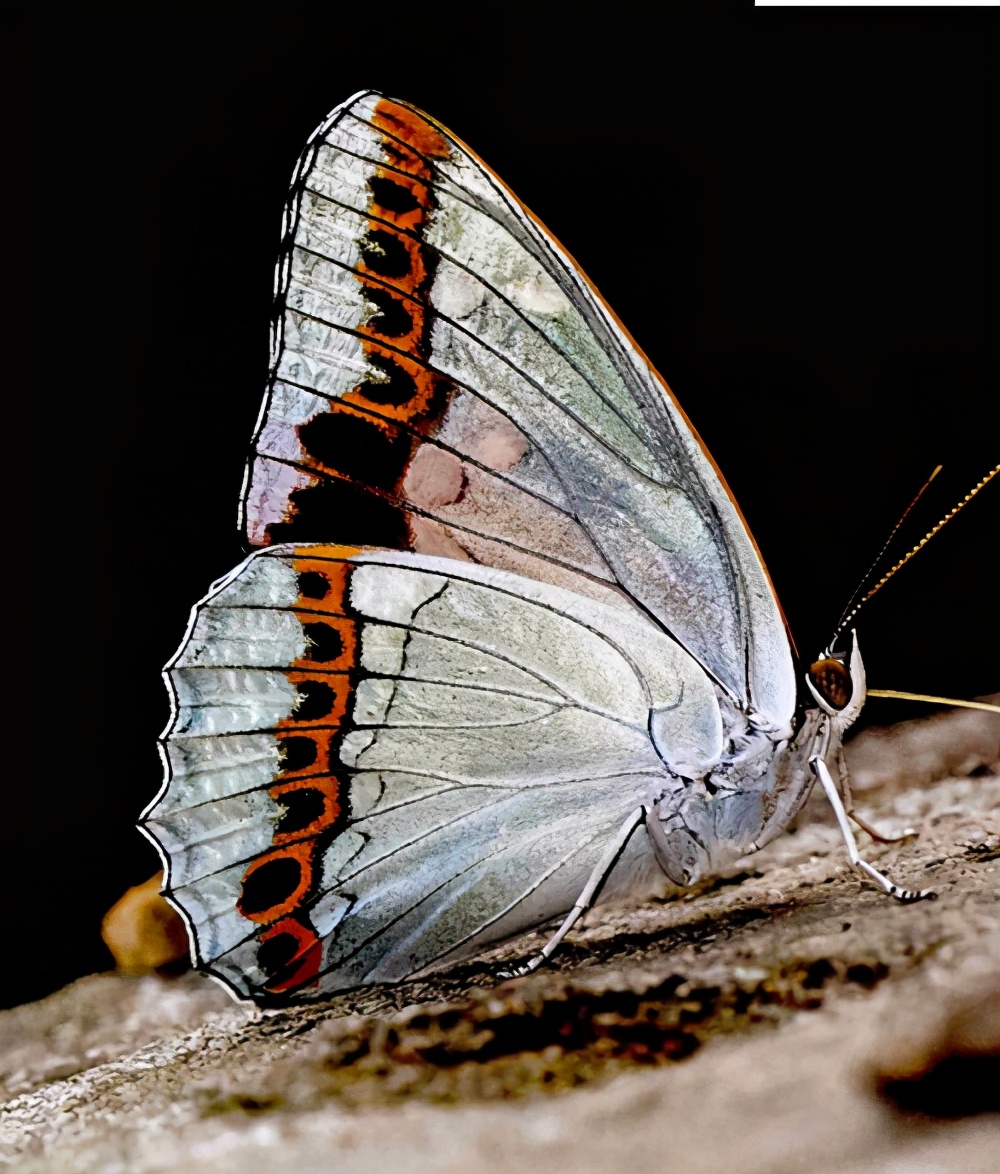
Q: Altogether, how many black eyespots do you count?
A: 13